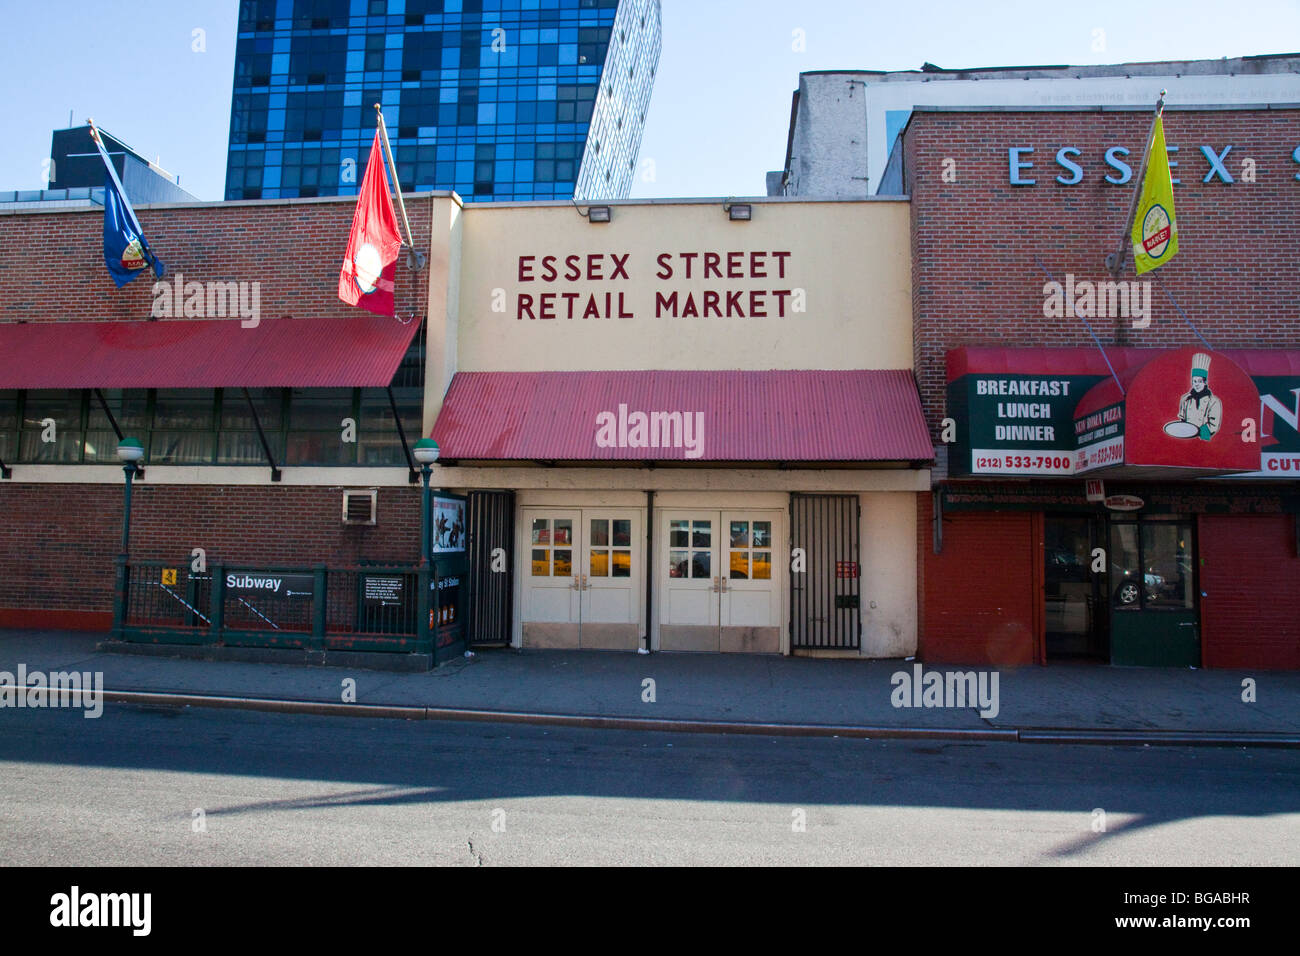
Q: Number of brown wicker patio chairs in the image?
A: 0